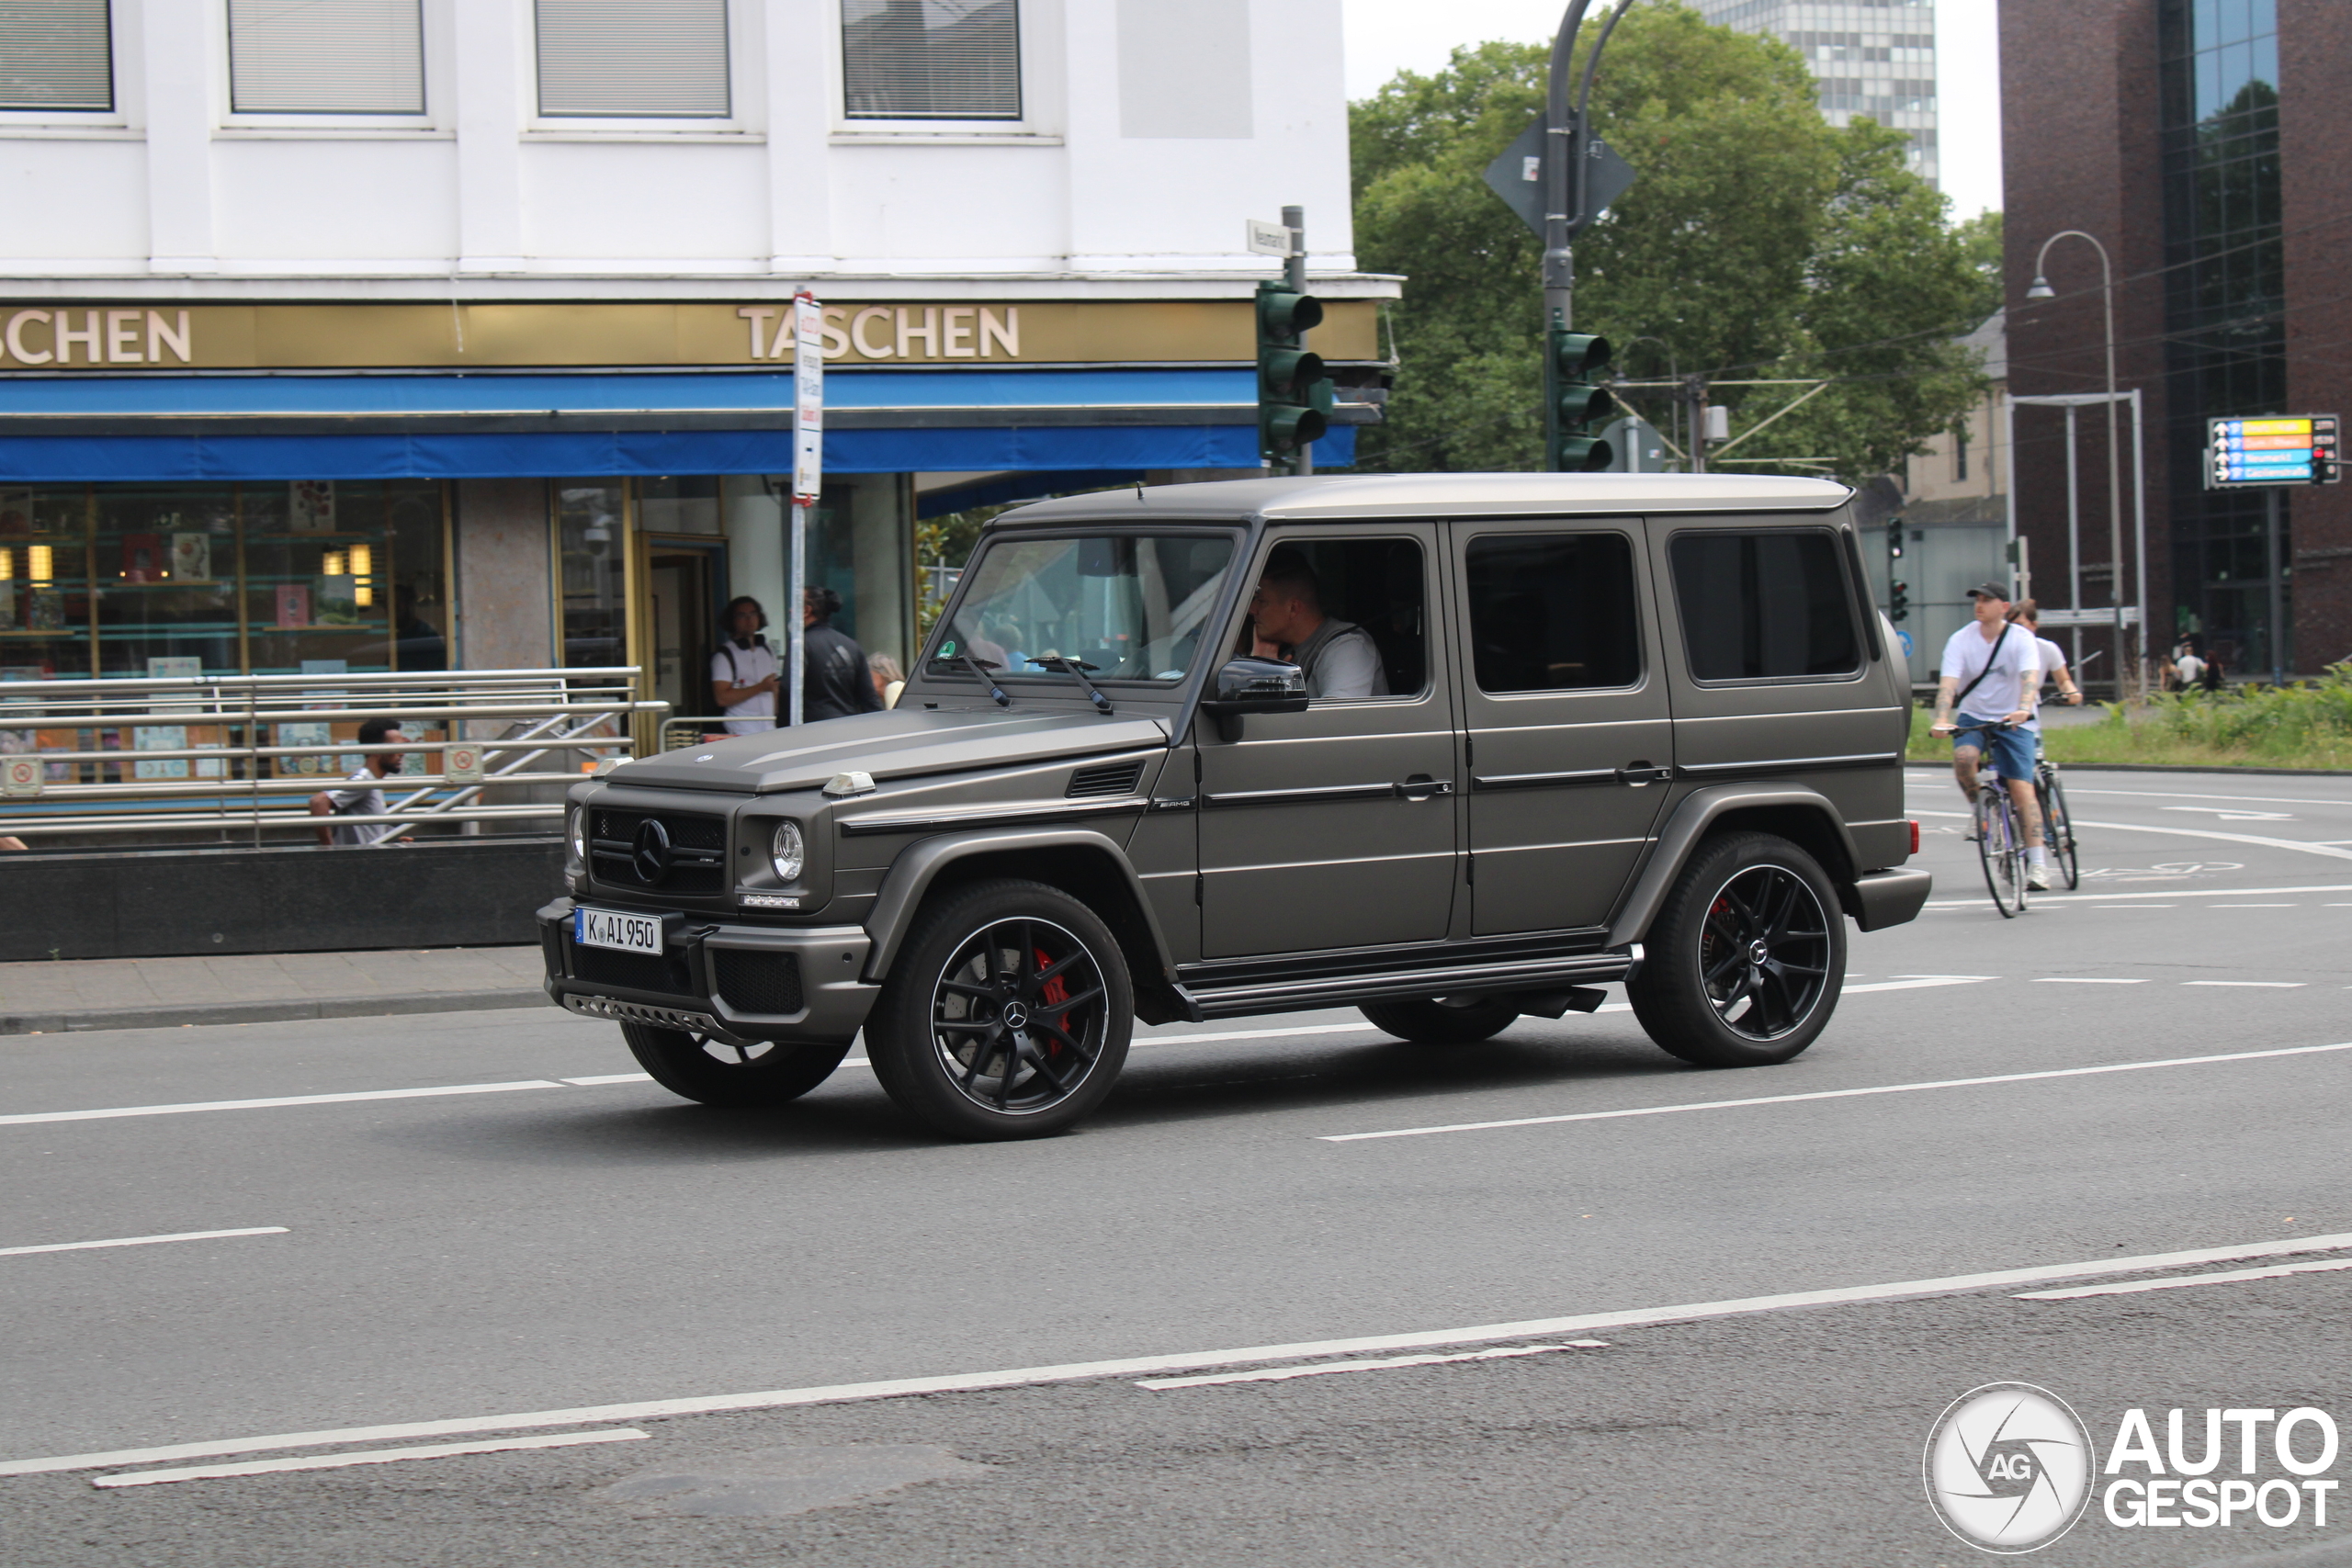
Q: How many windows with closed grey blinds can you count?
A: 4